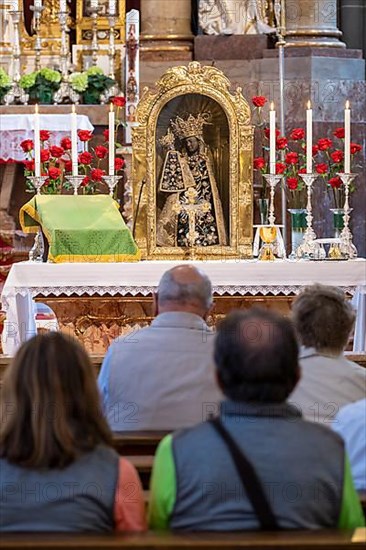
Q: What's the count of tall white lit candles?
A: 6